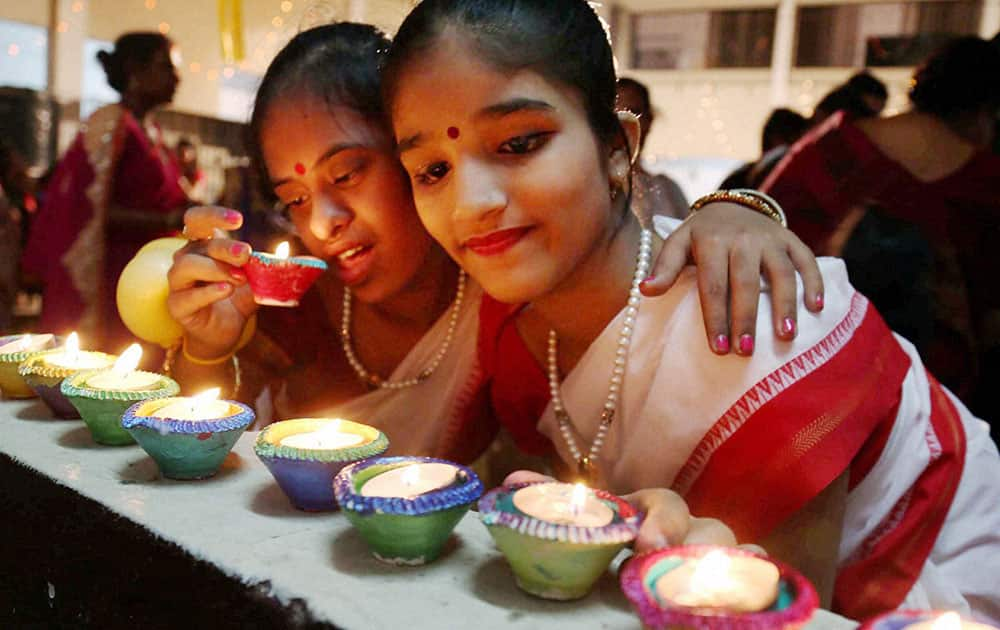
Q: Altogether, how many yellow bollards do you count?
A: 0